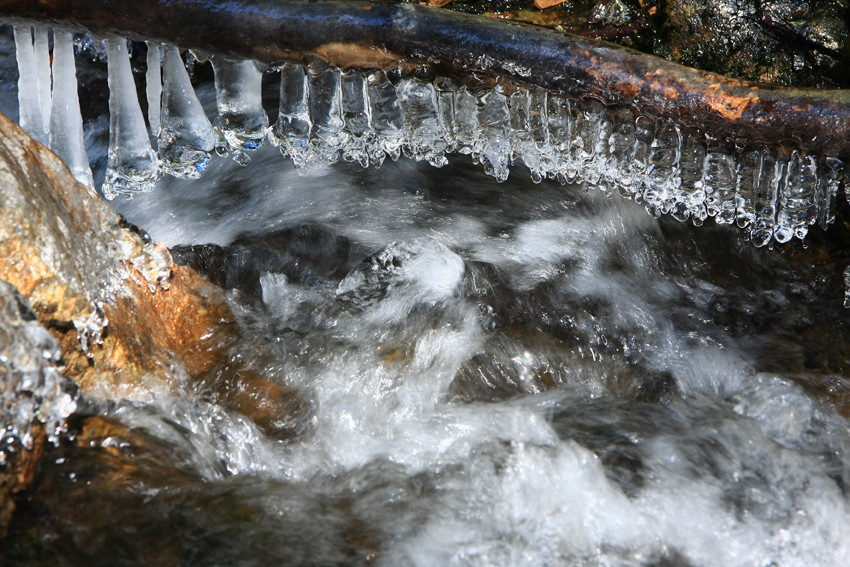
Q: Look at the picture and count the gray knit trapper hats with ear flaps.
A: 0